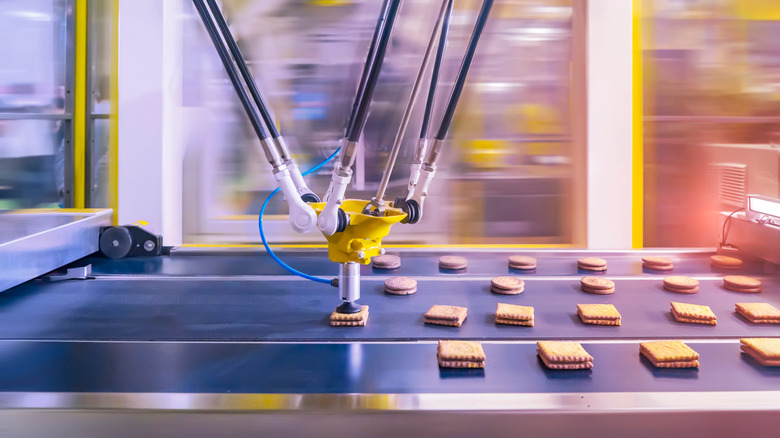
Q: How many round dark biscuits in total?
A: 11